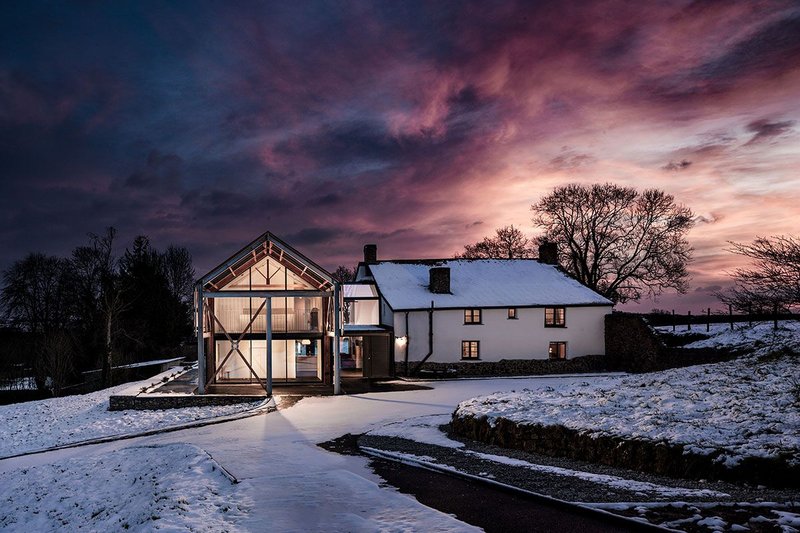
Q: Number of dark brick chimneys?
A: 3